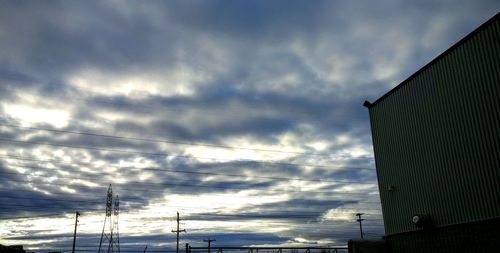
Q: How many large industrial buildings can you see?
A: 1